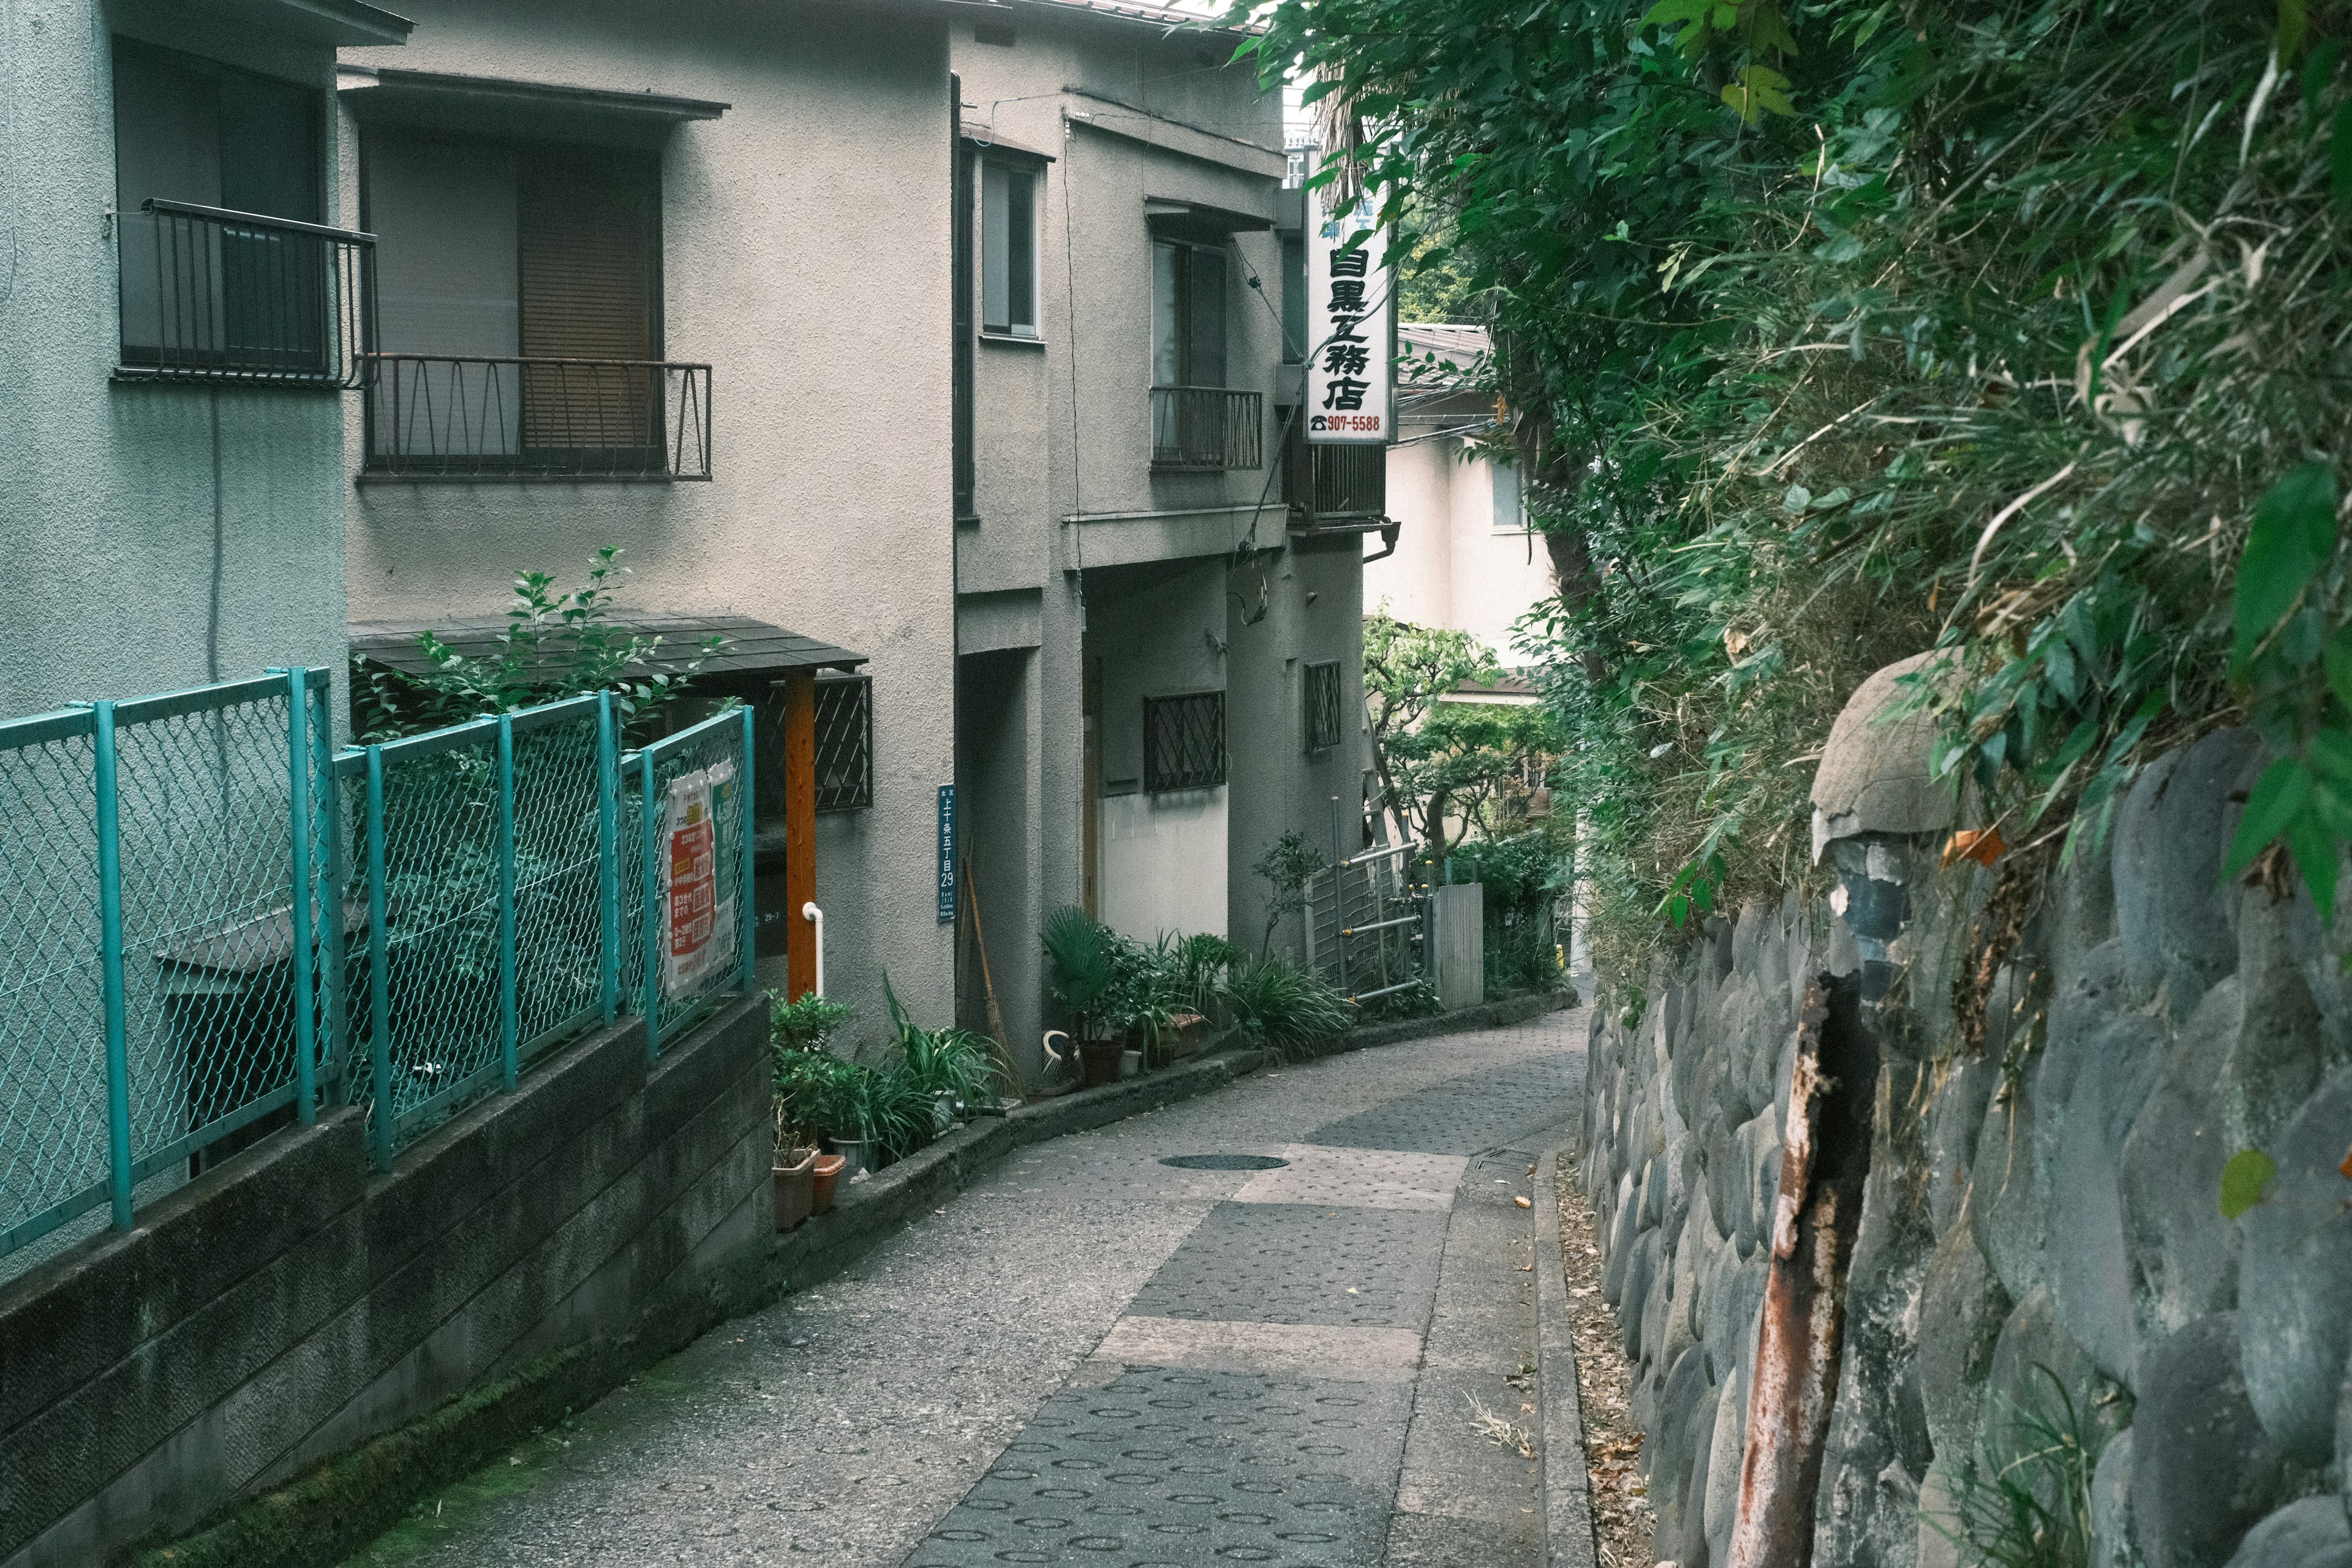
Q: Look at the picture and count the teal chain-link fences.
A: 3